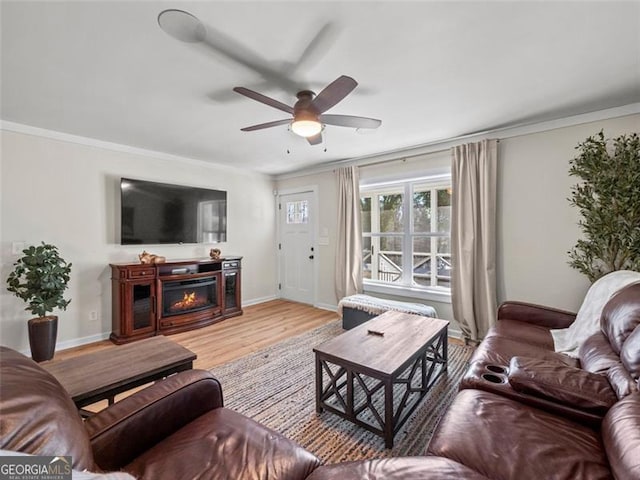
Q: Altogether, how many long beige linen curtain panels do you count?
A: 2